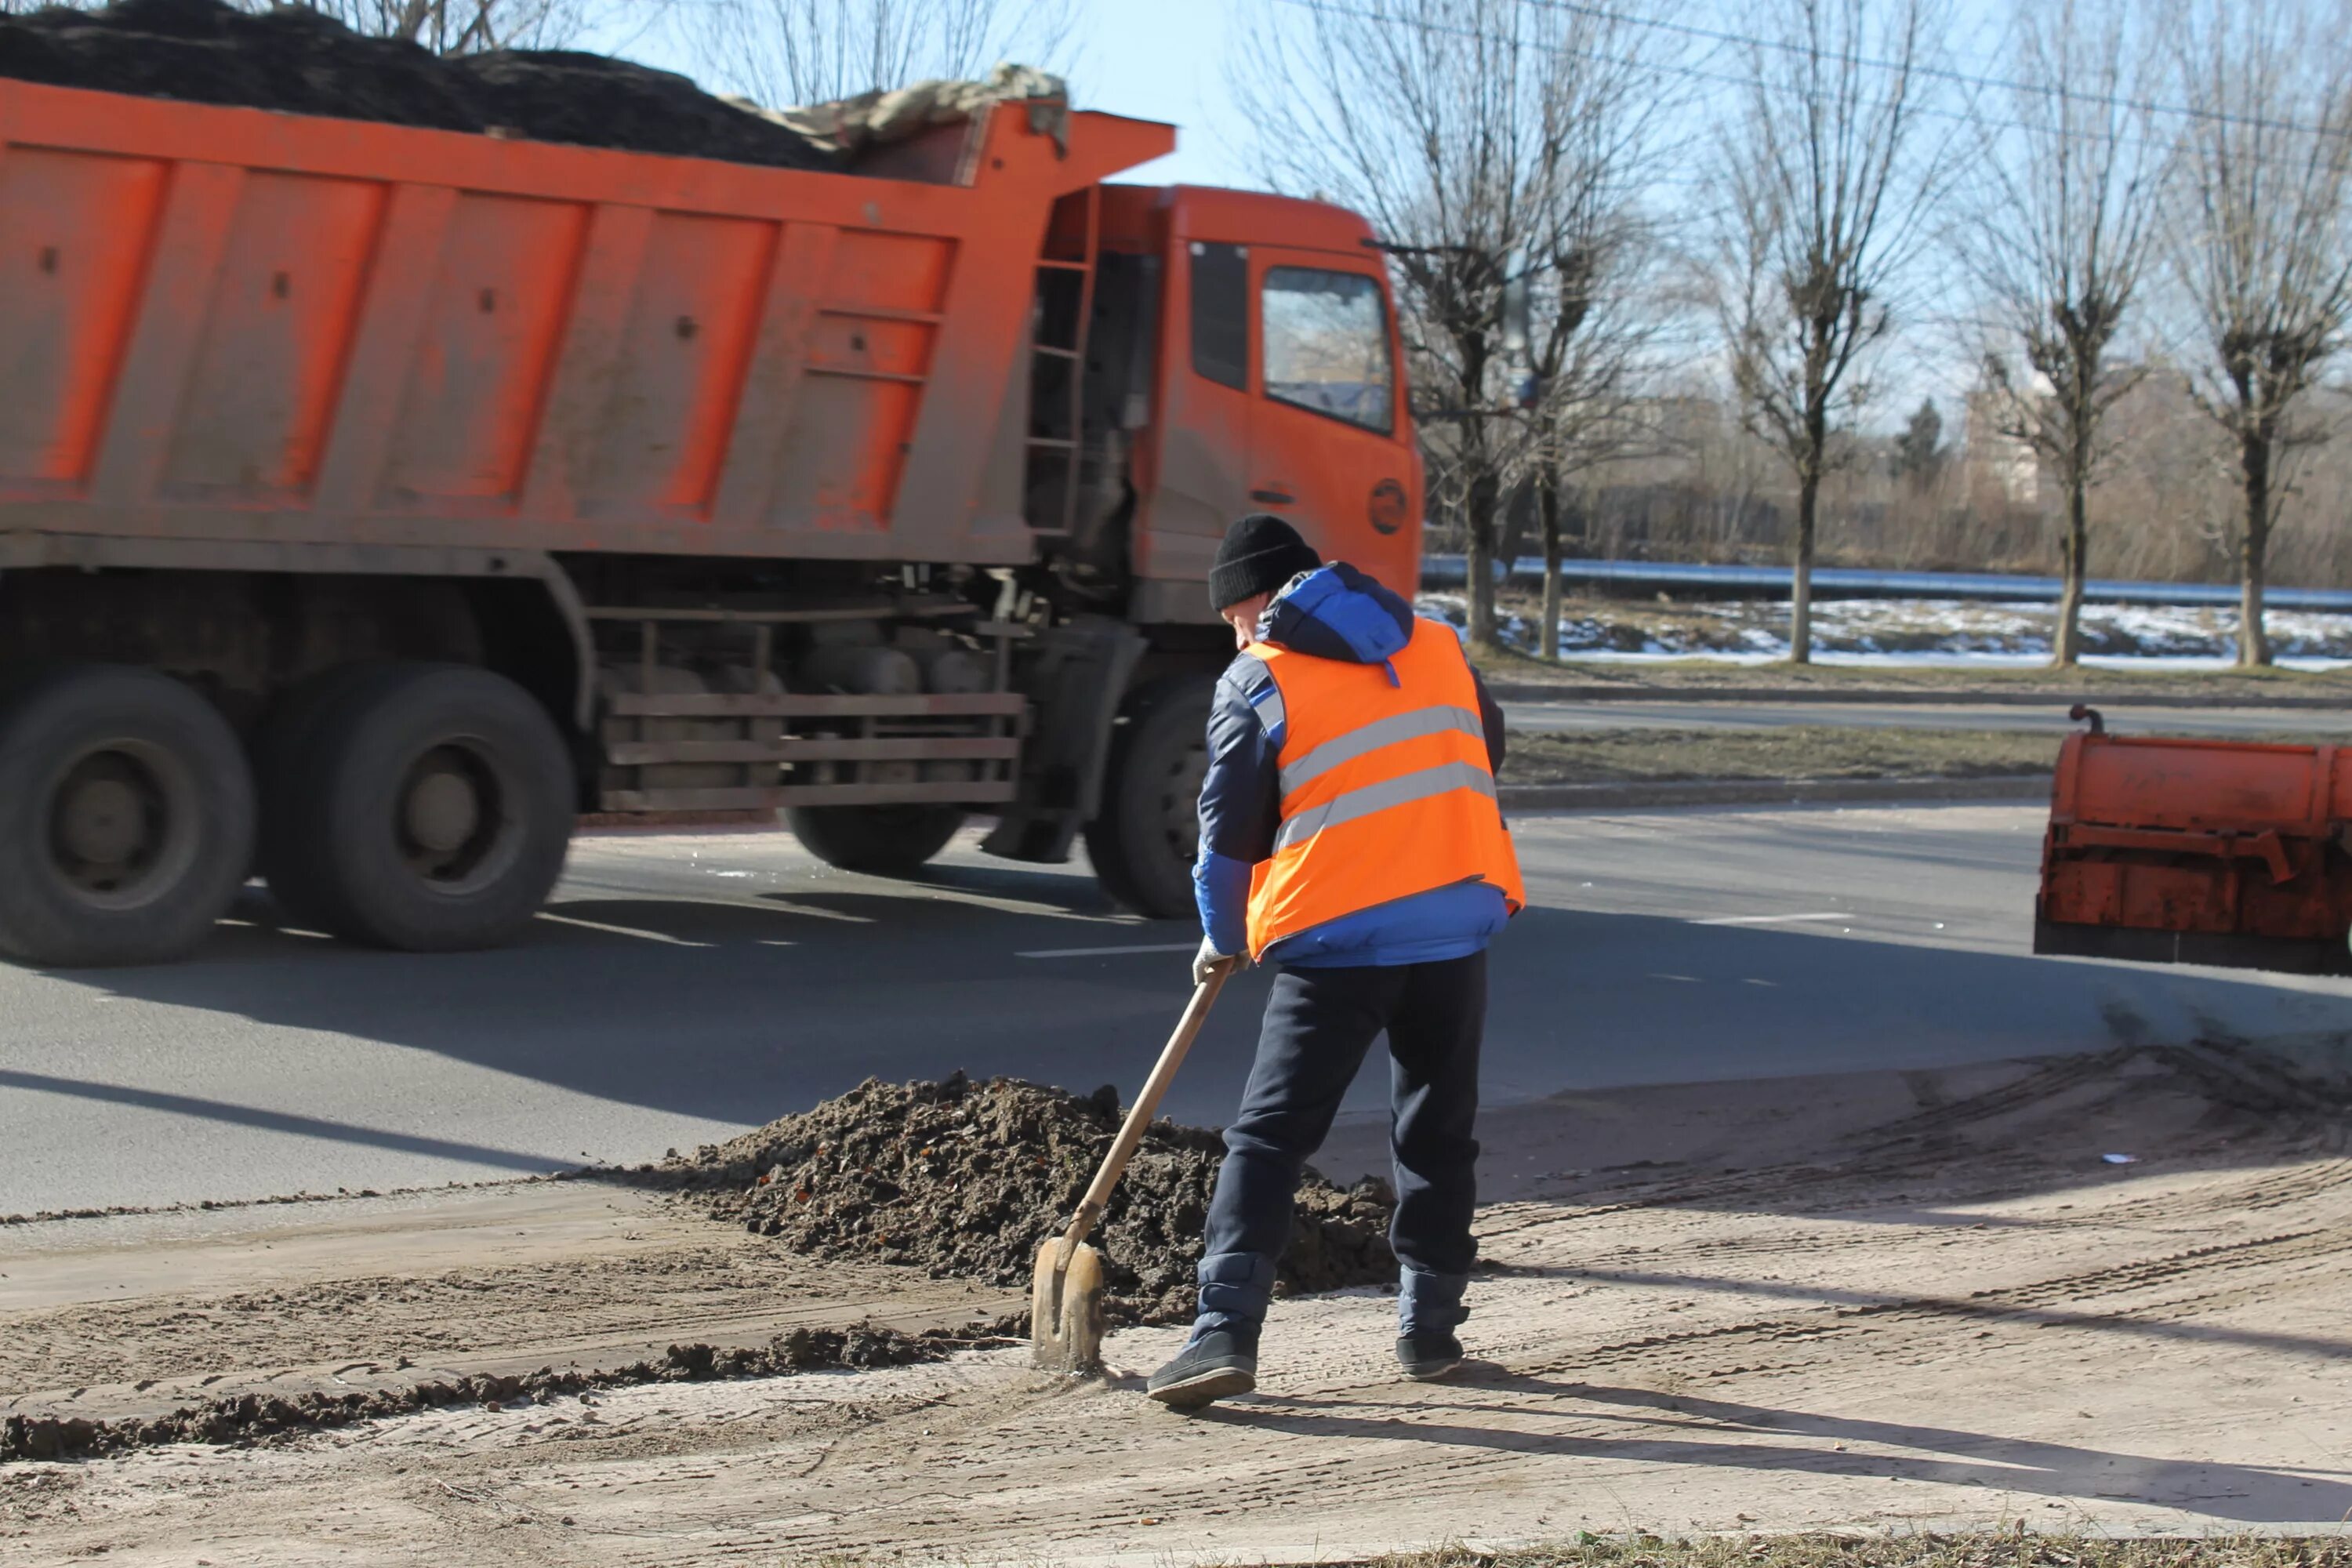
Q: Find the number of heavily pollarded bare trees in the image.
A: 5